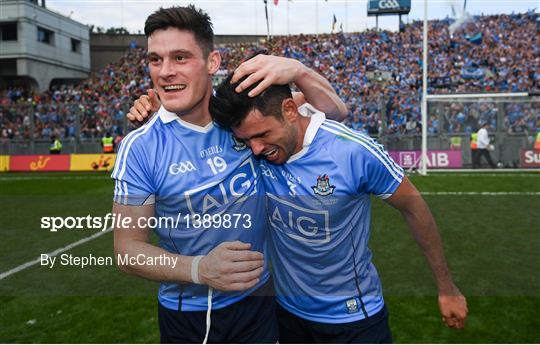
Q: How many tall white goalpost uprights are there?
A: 1